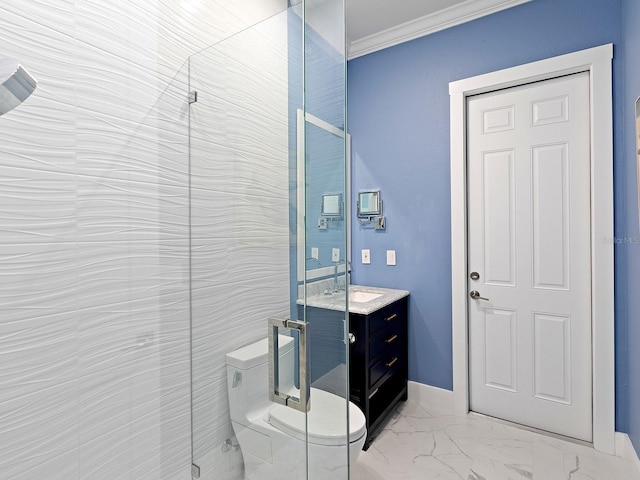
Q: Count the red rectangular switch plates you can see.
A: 0